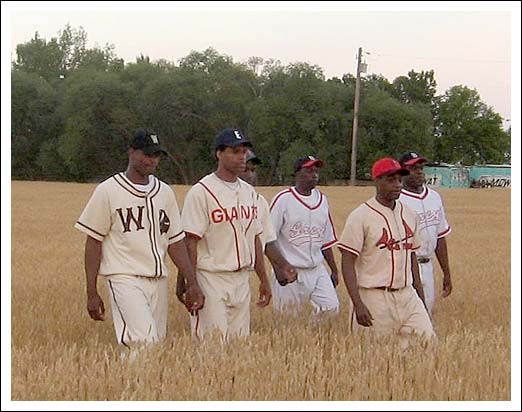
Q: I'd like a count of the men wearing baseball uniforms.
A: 6